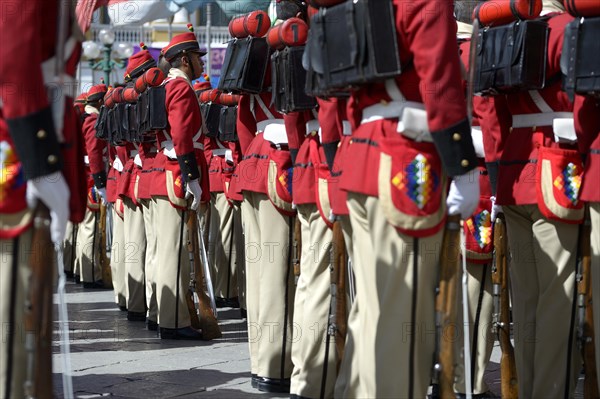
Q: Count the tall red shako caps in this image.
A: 5